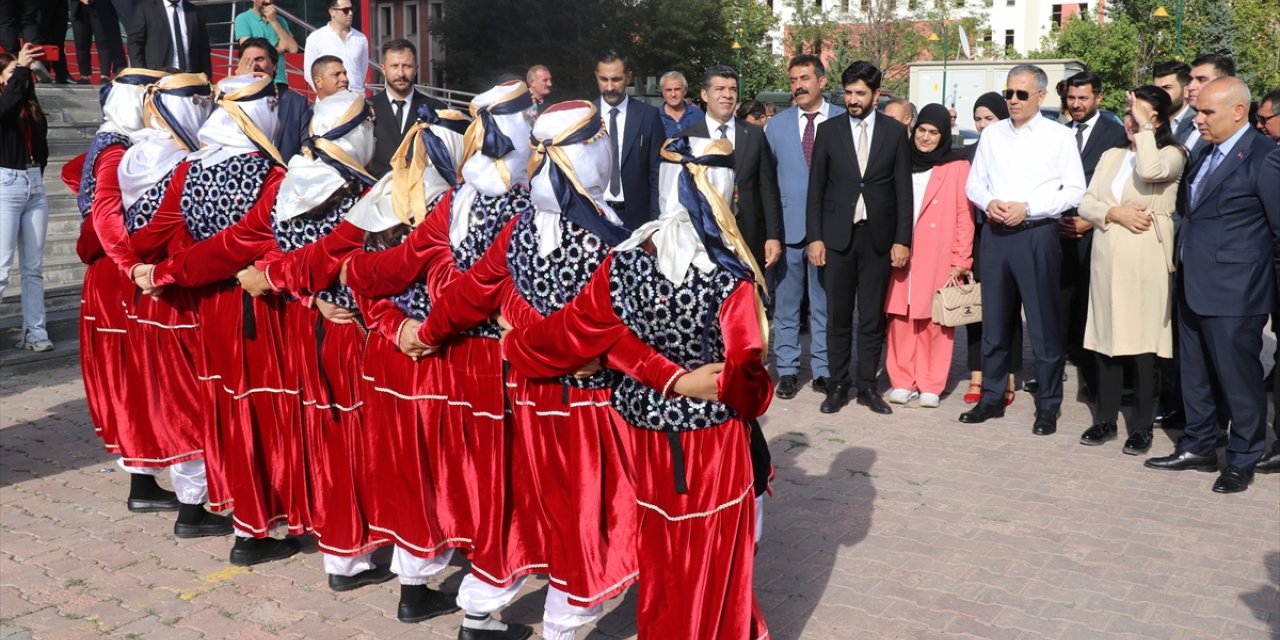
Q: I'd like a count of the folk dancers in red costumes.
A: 8